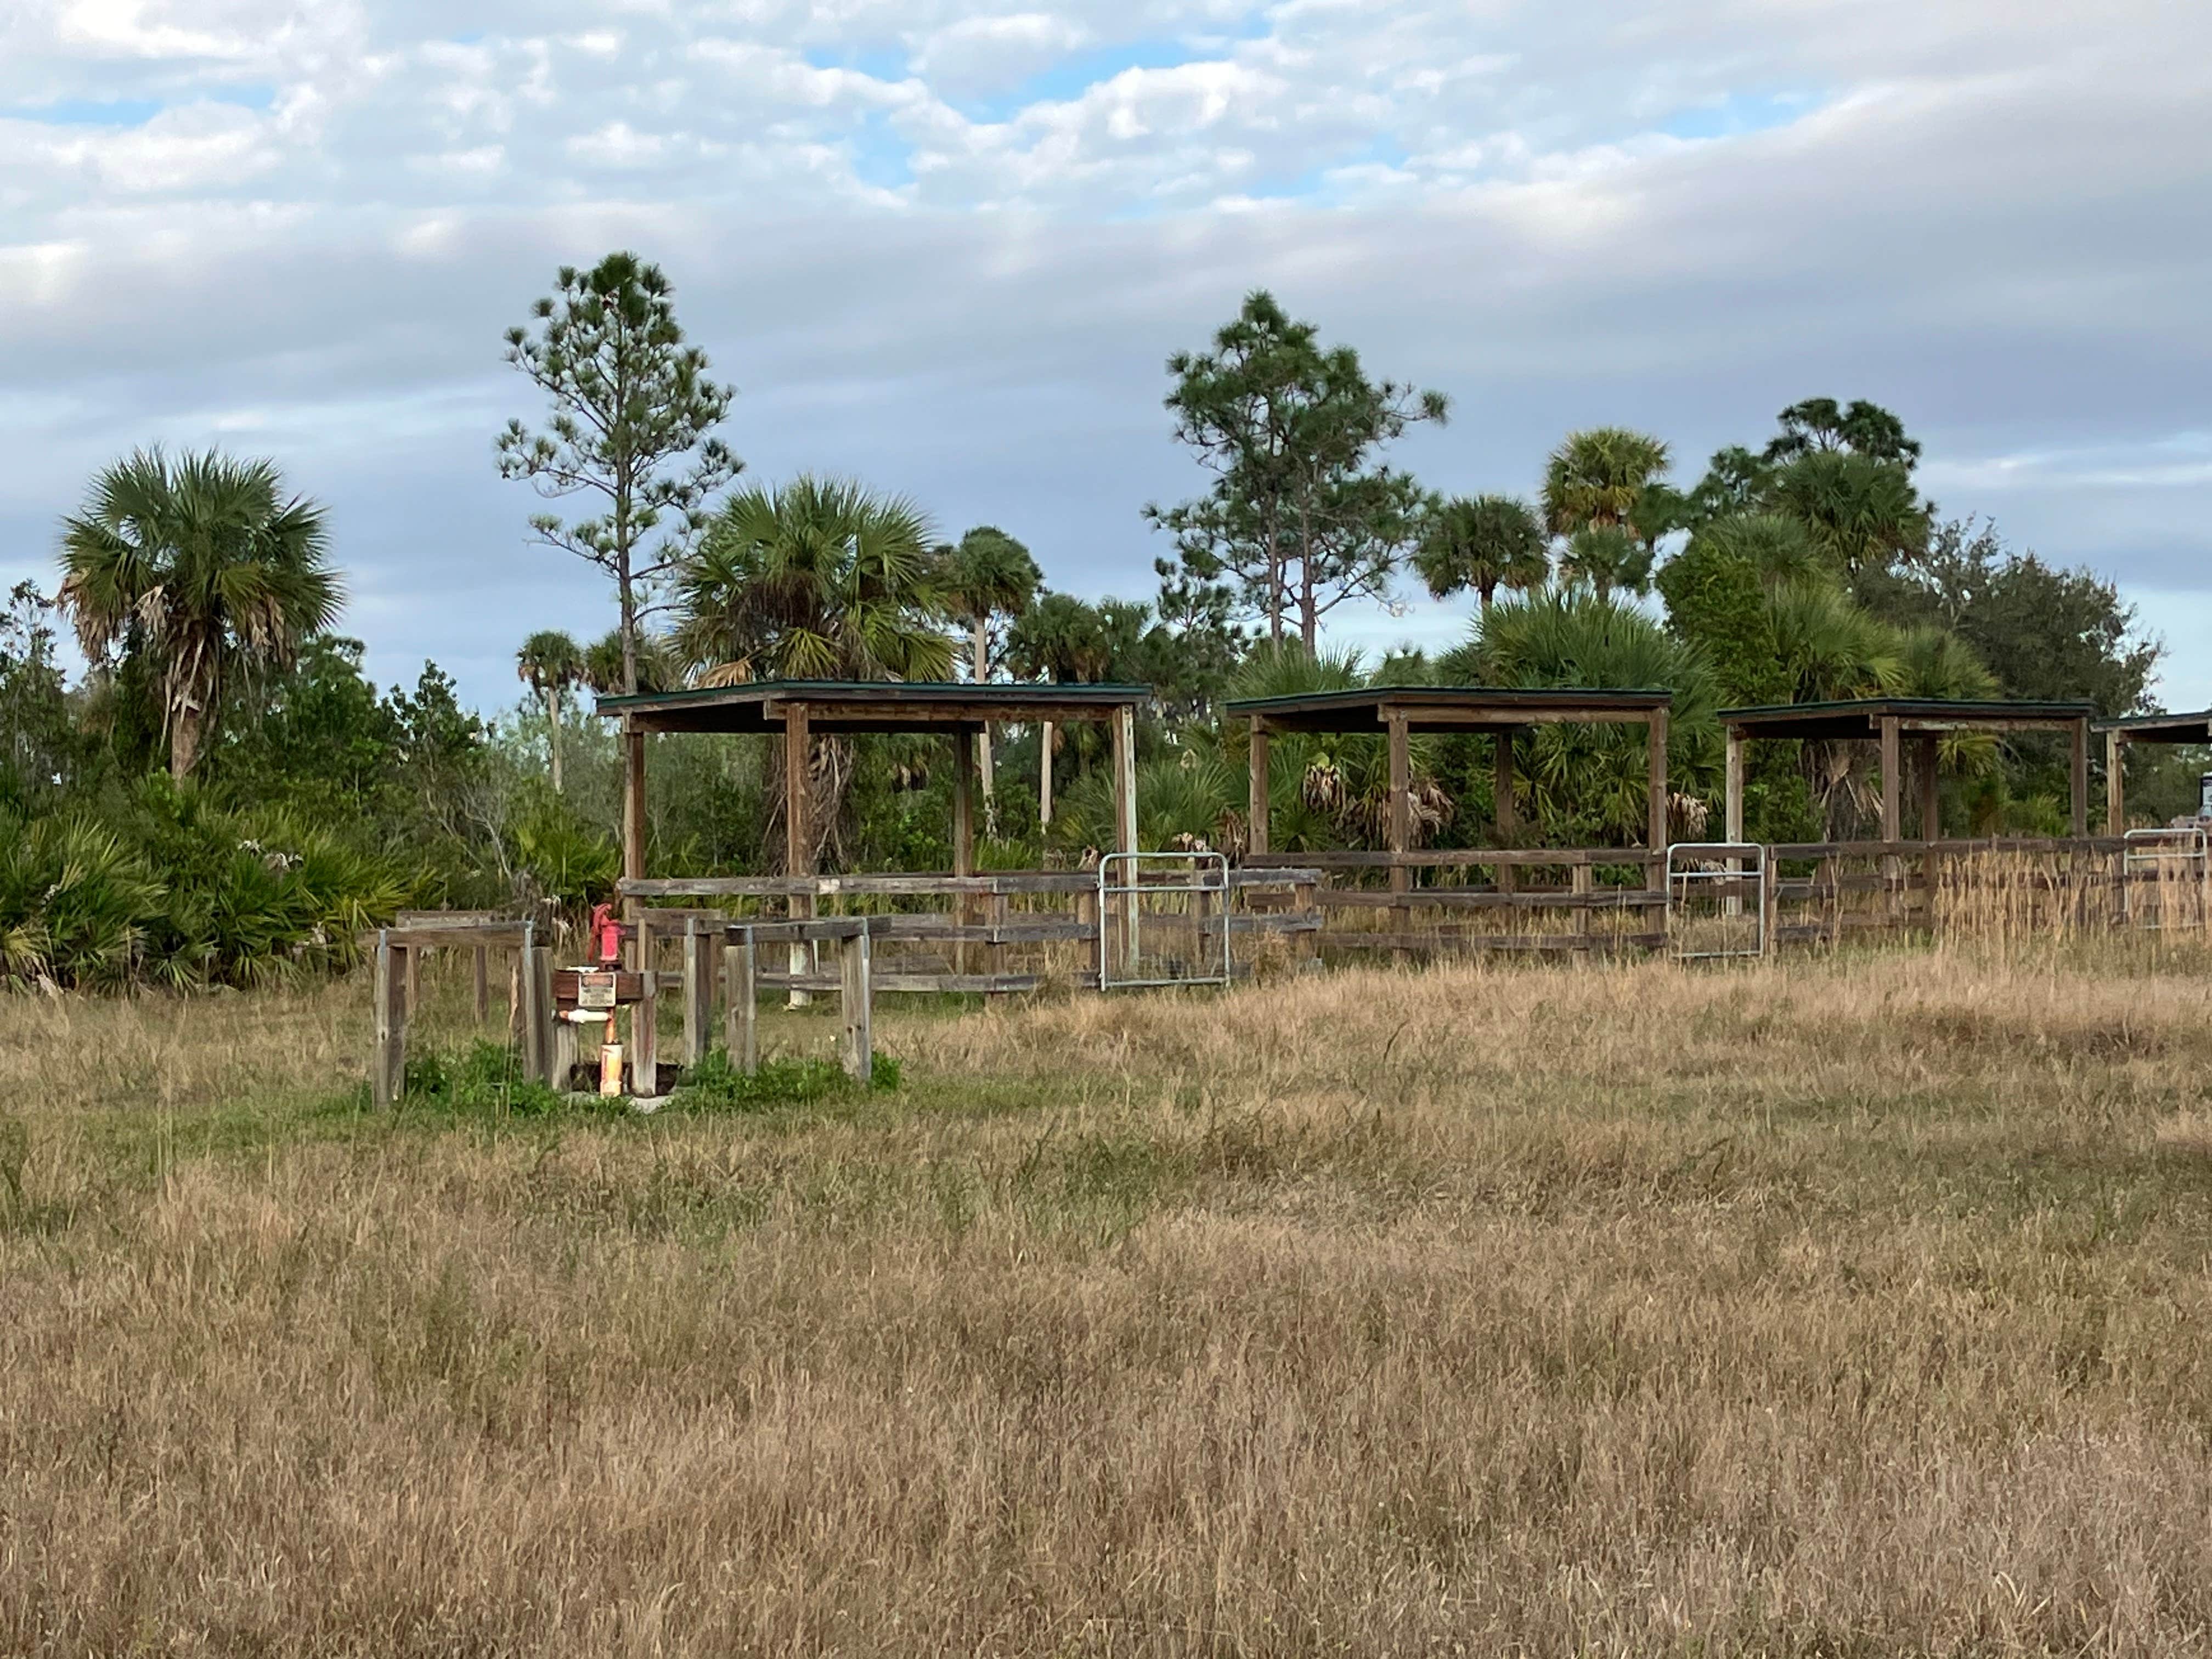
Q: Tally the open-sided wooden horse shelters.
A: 4